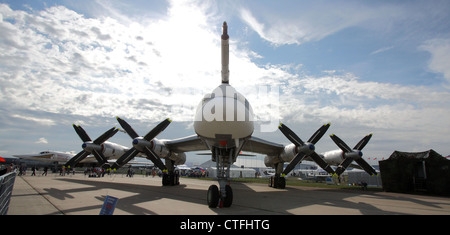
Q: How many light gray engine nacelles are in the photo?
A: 4